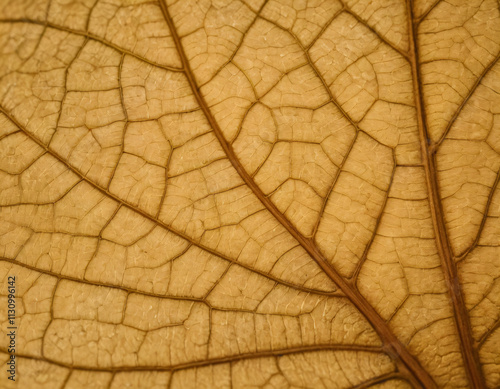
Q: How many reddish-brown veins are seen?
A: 2